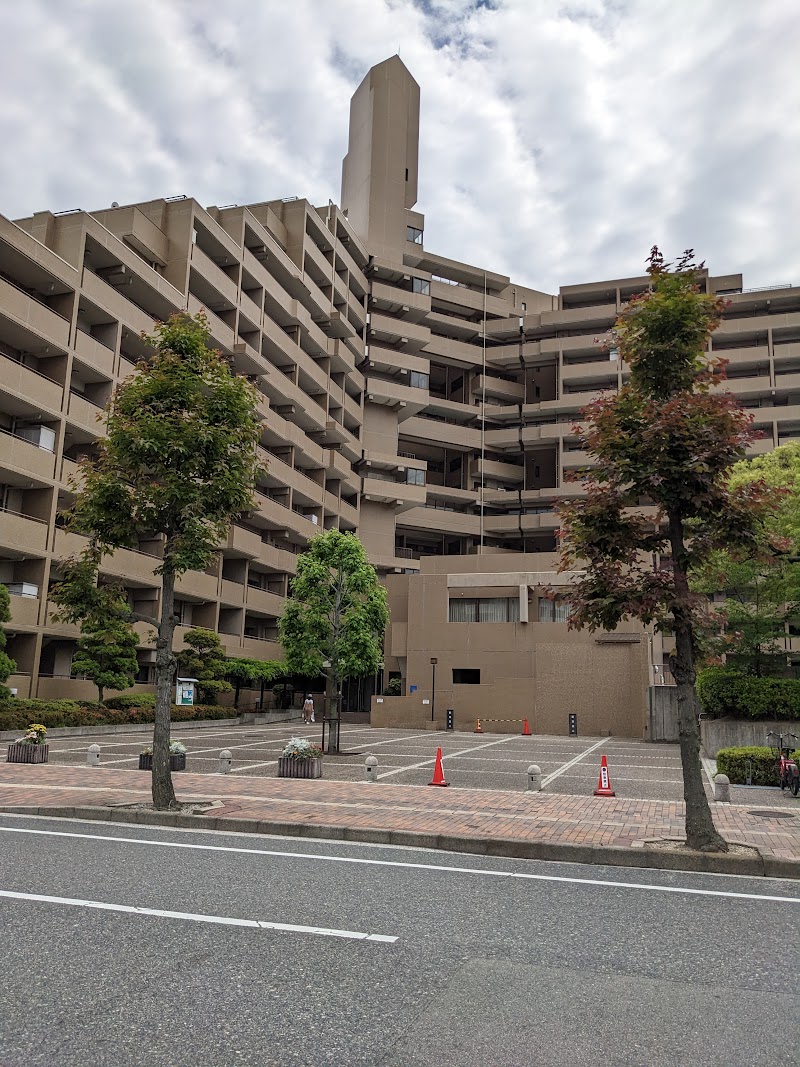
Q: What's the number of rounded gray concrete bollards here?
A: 5